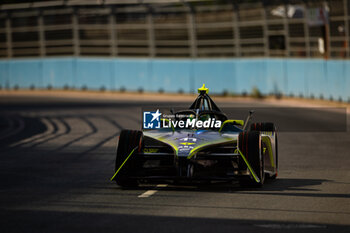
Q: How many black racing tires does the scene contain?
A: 3